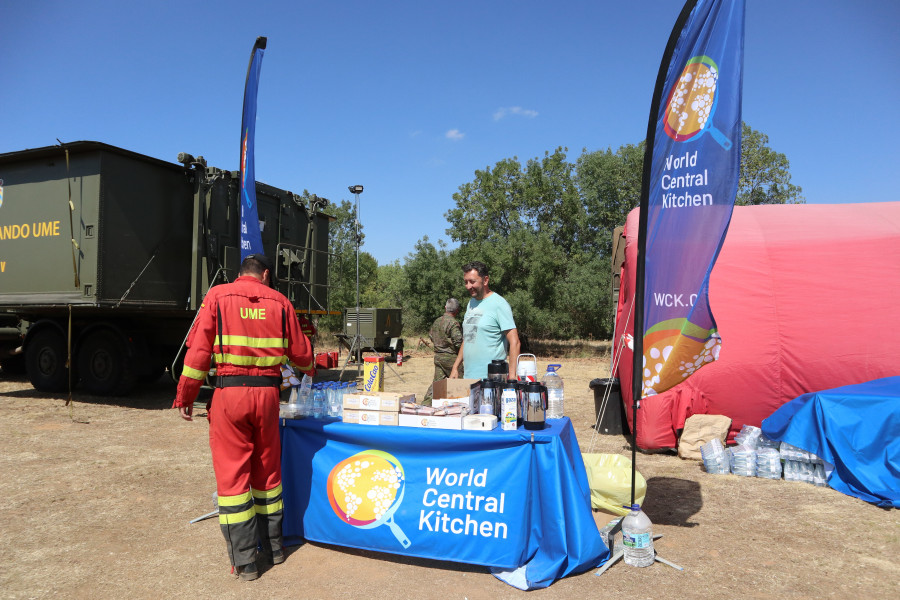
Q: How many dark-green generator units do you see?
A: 1